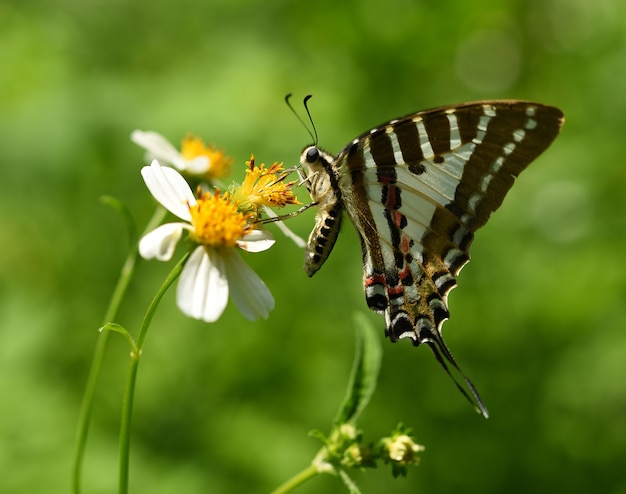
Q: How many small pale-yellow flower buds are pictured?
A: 3